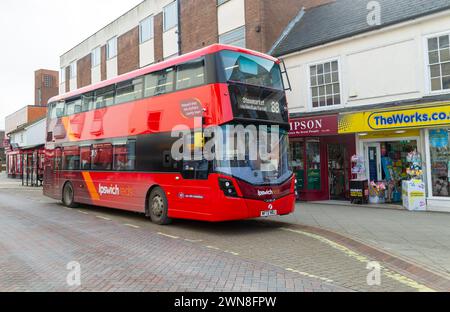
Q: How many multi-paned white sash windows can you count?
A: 2